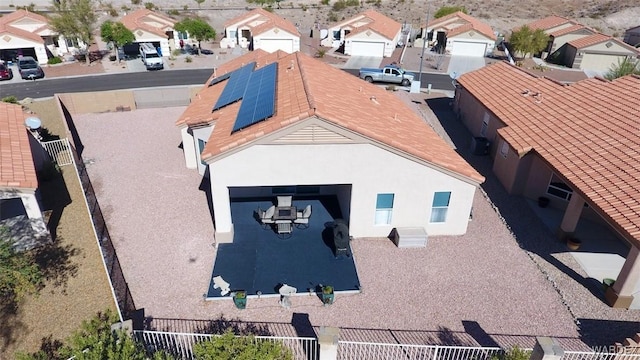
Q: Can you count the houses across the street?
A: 6